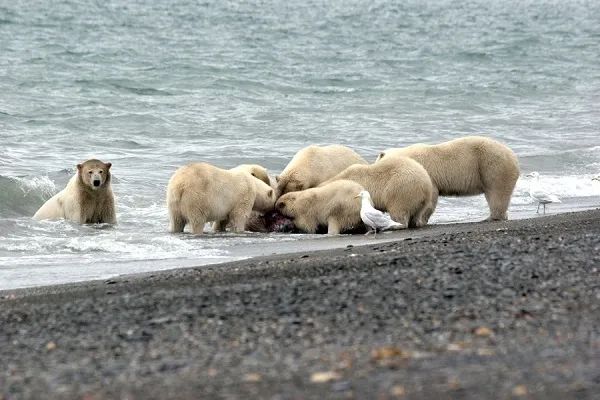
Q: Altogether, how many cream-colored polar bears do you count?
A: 7